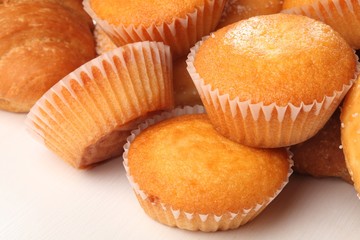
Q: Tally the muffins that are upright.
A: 4